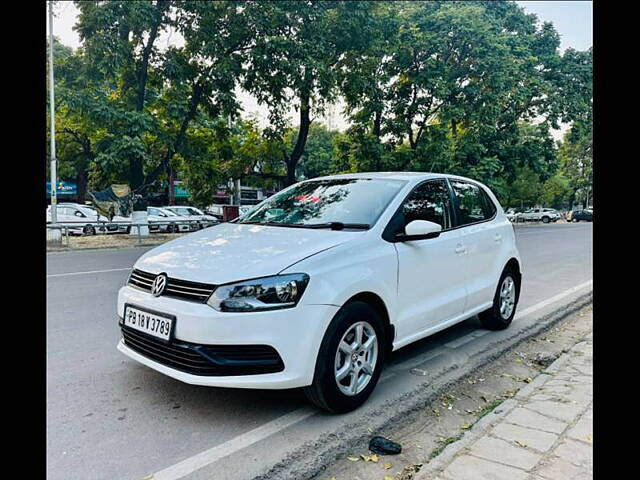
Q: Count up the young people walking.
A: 0